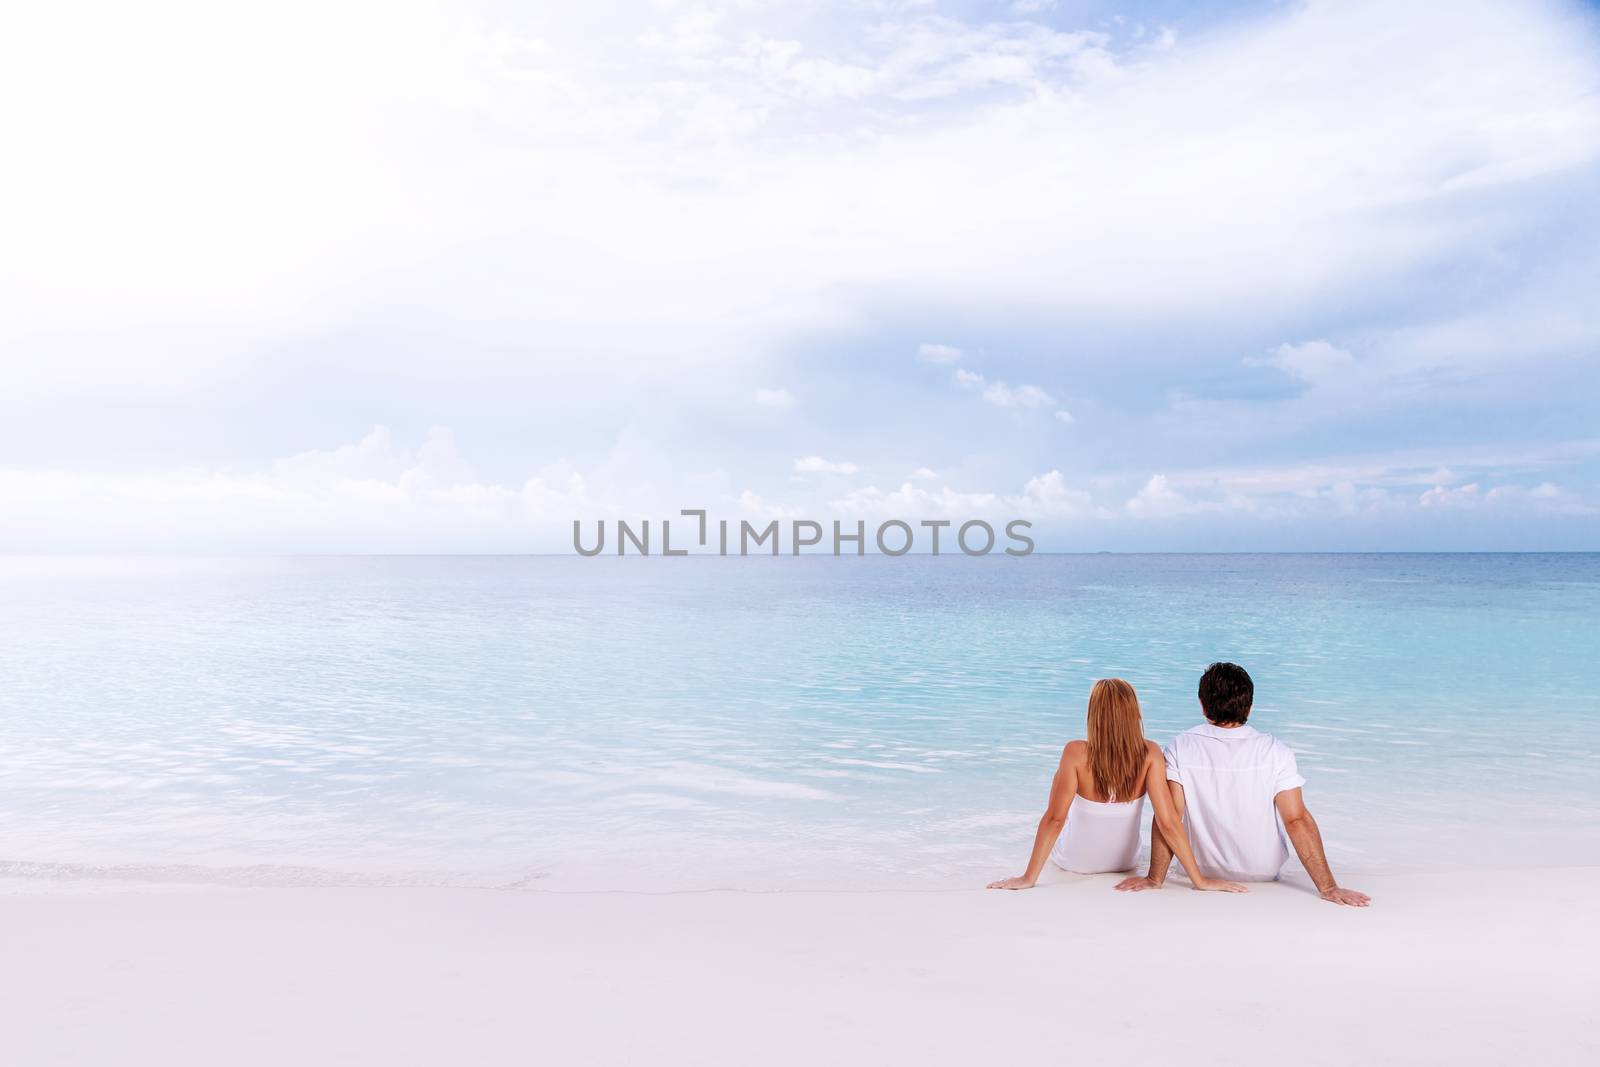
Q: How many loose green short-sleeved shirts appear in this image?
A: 0